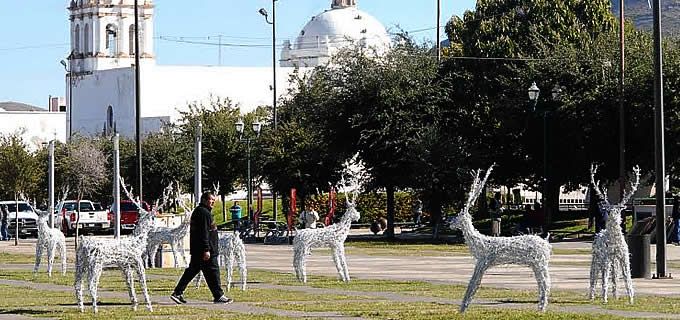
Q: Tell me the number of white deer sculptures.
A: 7